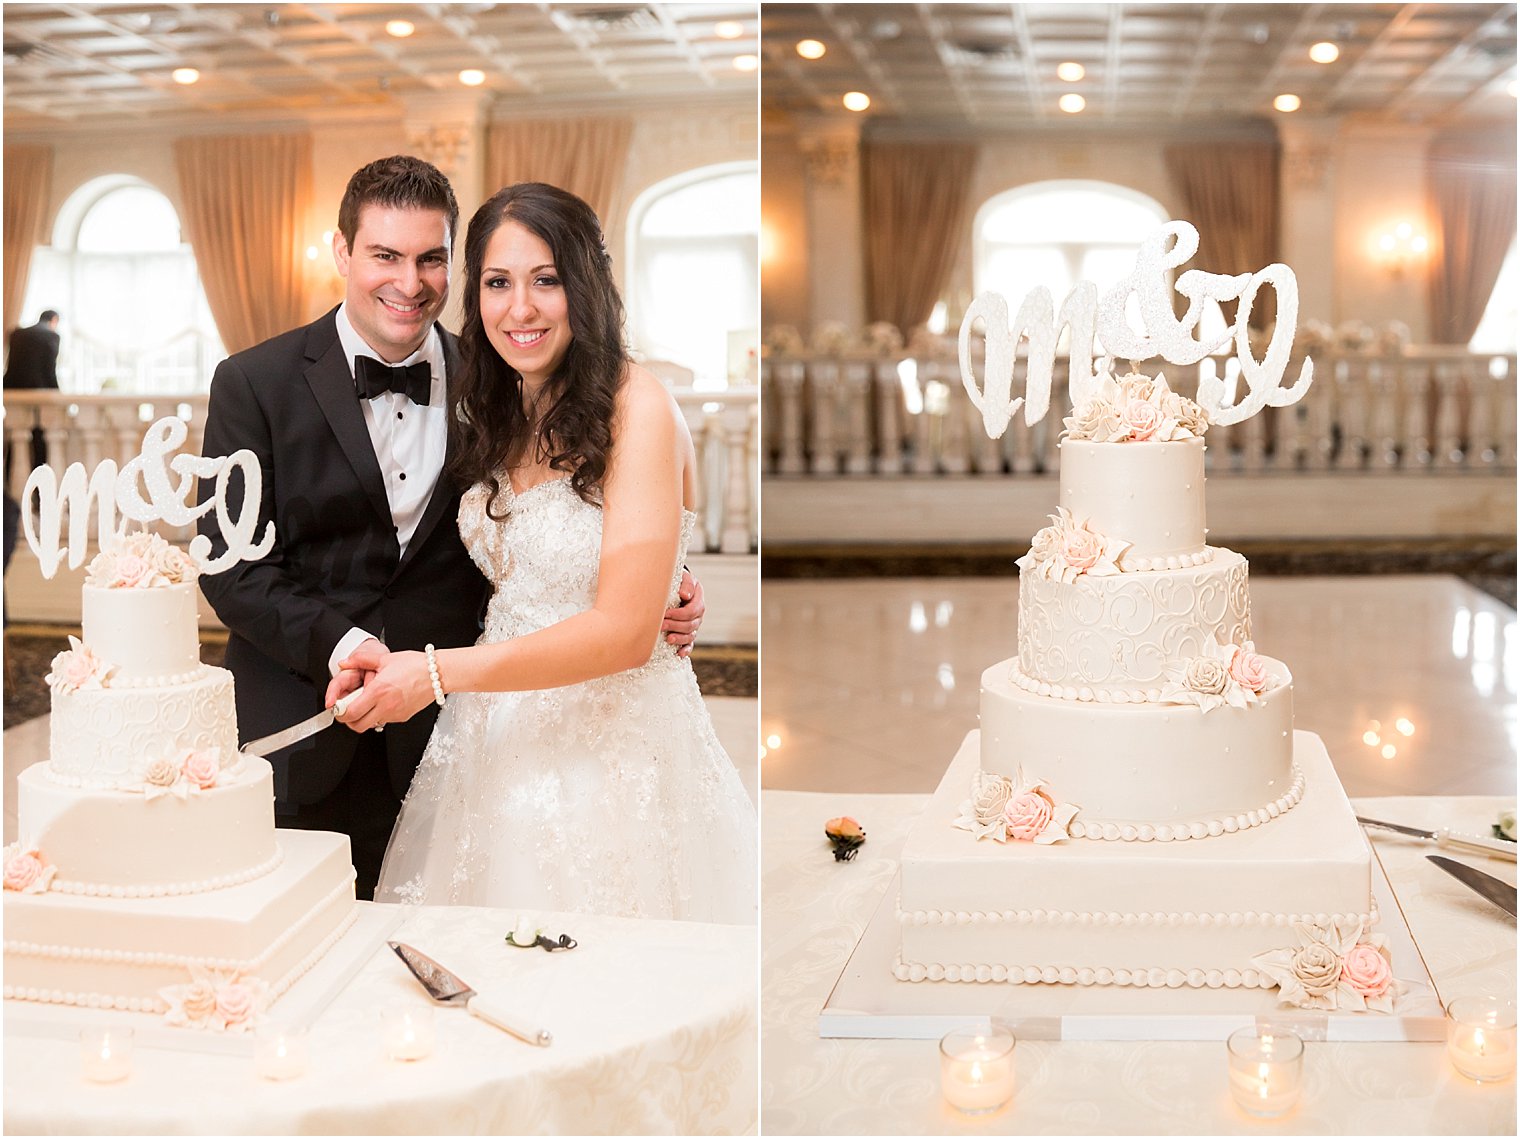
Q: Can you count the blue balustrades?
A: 0